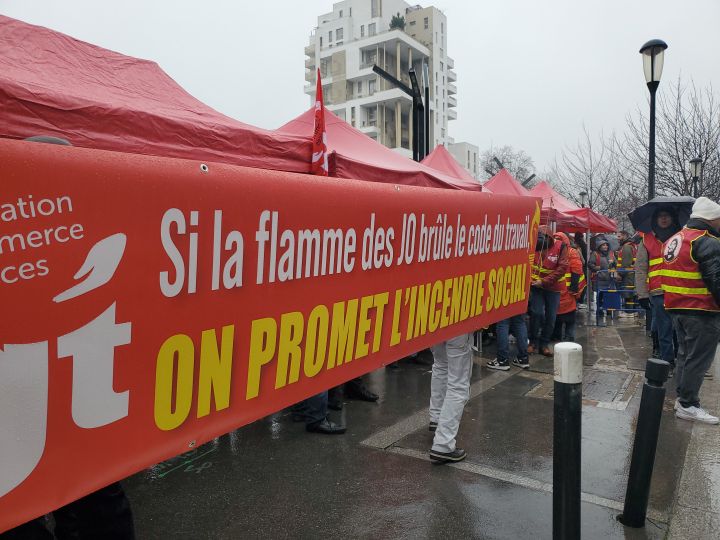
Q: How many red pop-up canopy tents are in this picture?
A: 6